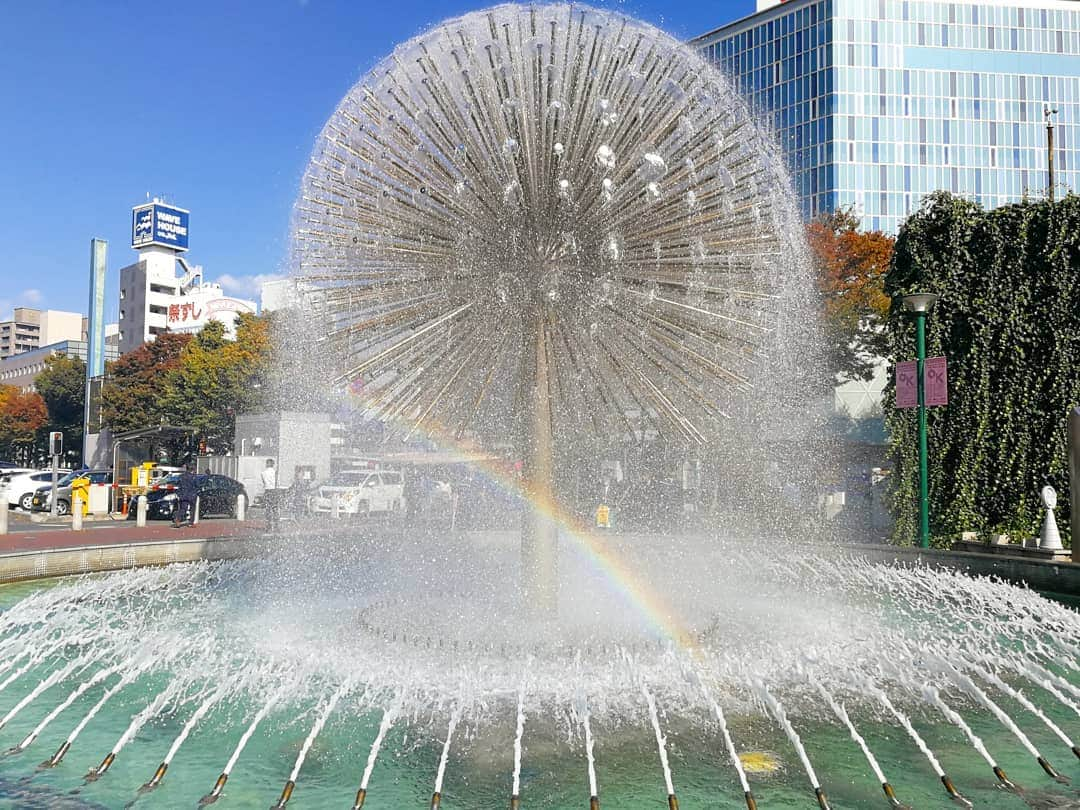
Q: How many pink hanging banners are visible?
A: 2